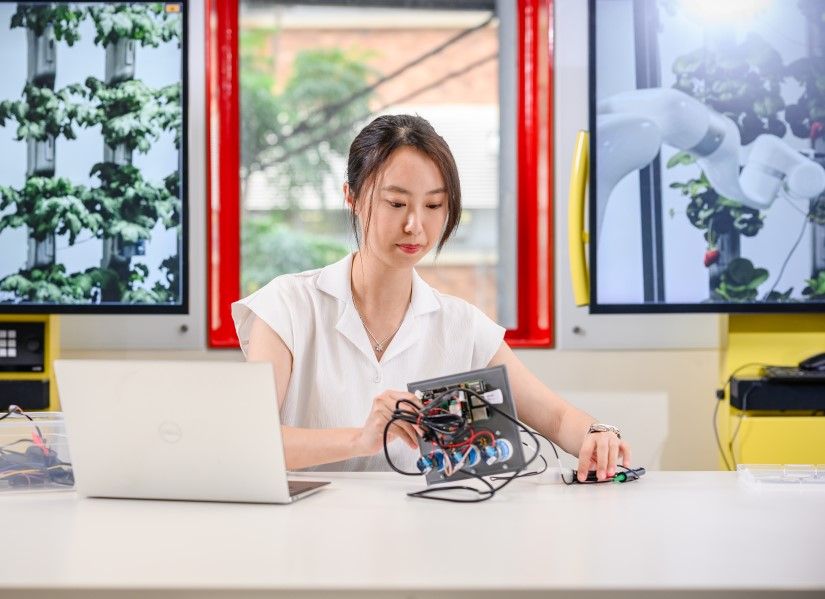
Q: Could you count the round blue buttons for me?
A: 3